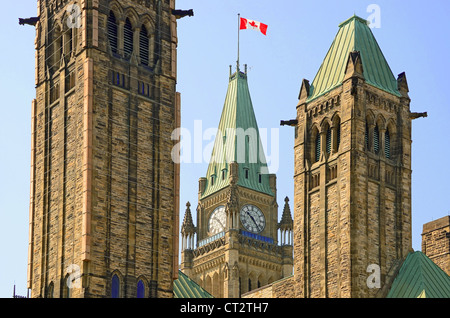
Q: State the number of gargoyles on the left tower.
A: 2